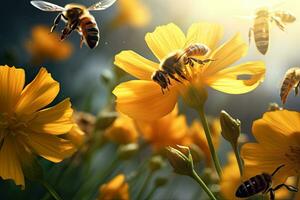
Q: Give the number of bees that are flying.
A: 4